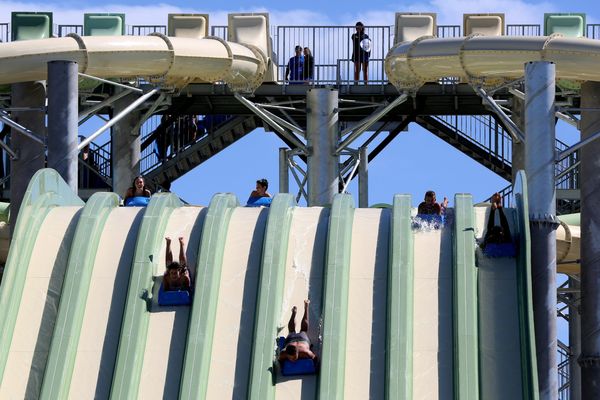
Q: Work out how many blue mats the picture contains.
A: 6